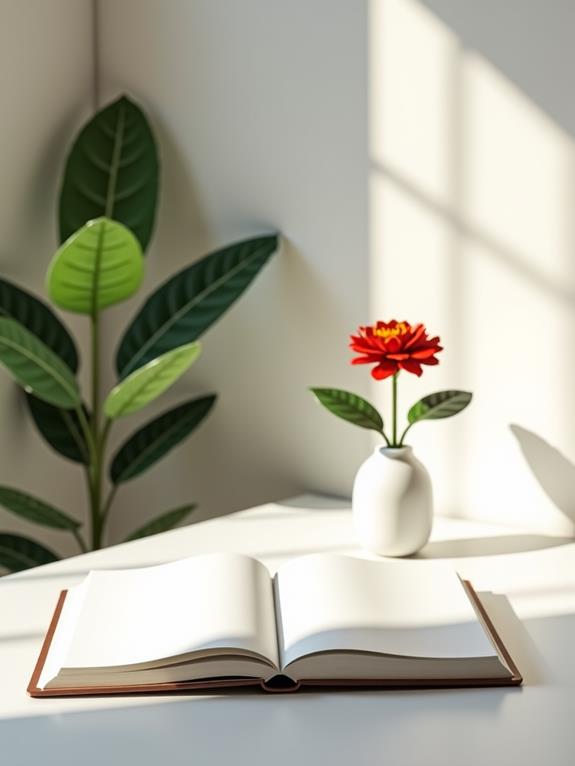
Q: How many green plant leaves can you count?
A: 13